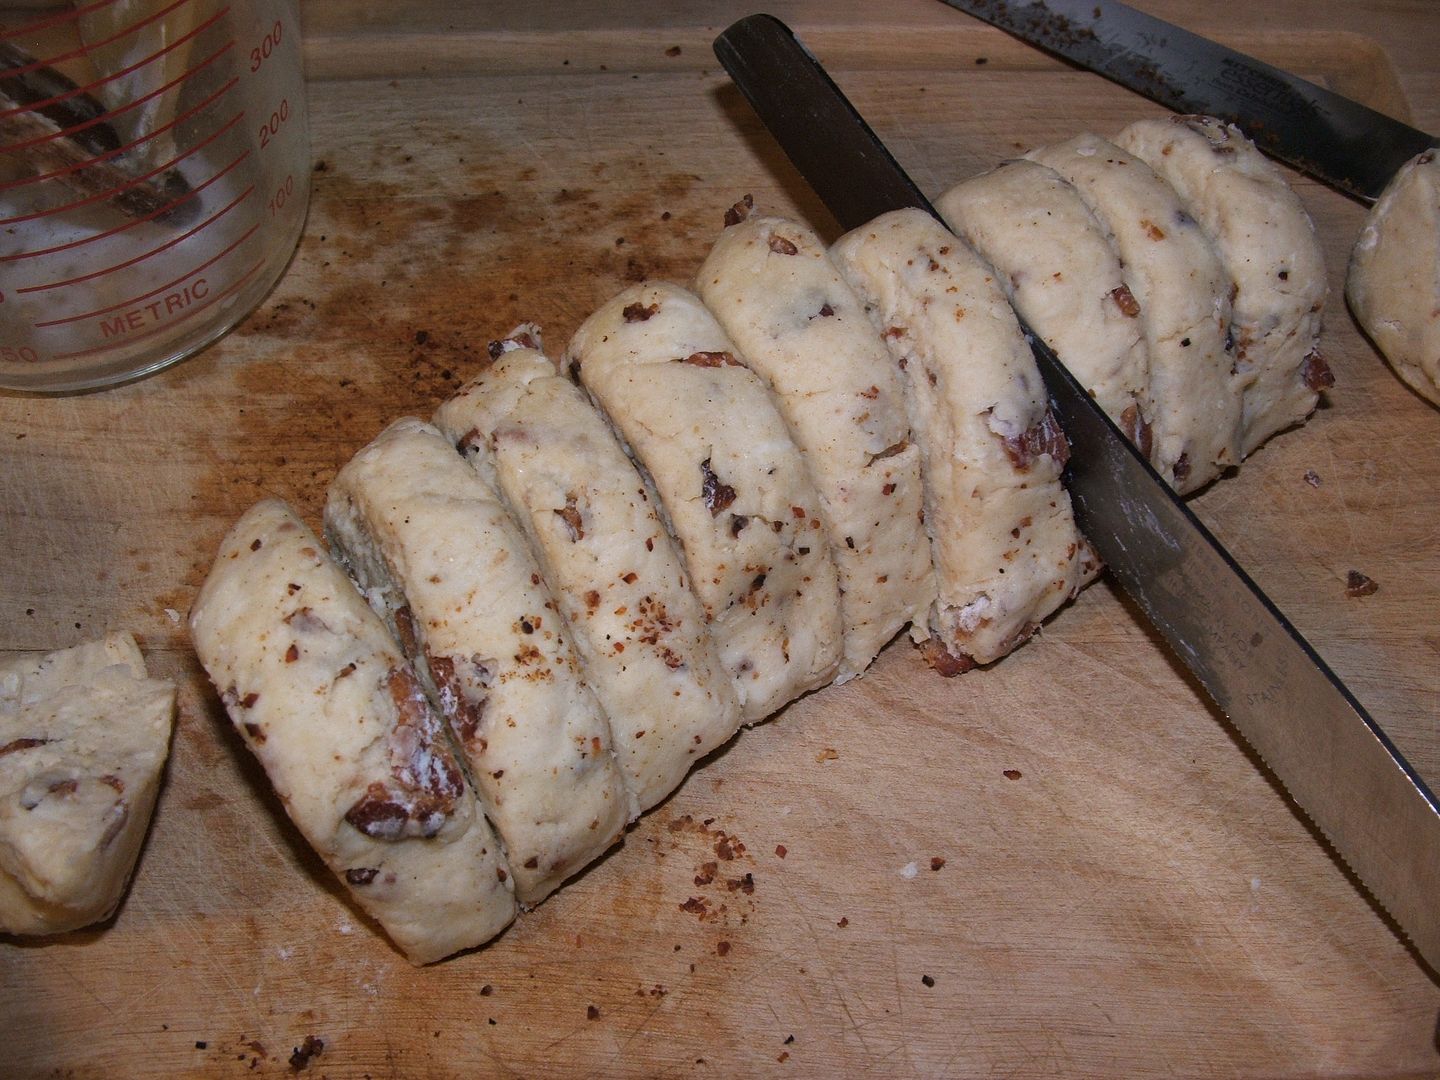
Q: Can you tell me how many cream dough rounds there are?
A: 11